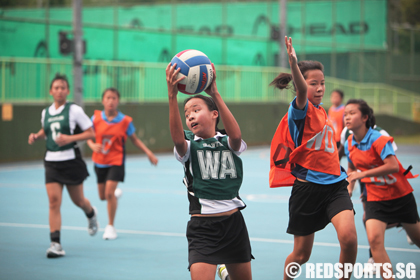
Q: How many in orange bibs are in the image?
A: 4